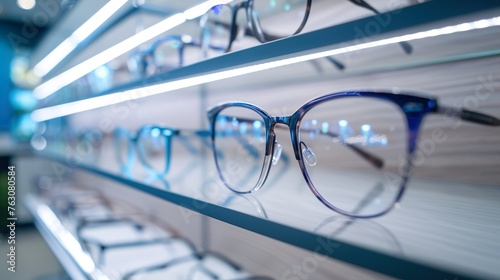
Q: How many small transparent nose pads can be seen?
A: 2